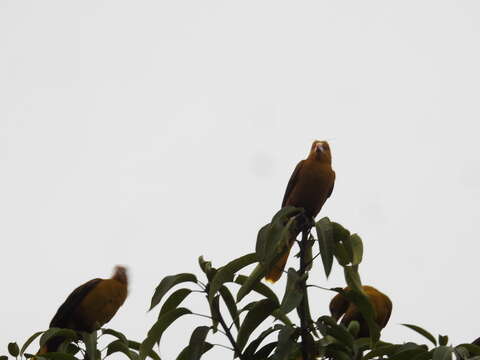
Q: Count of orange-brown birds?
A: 3